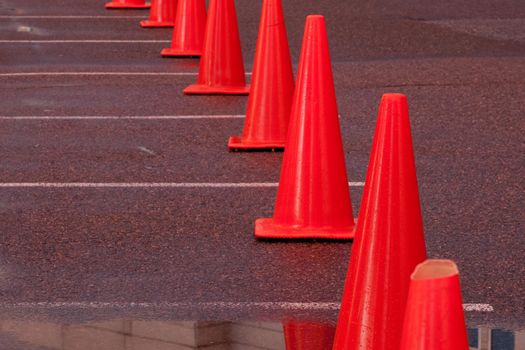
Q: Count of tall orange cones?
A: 8